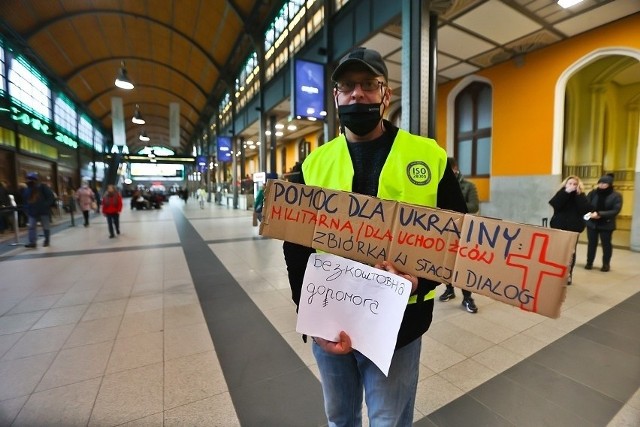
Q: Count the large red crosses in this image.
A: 1